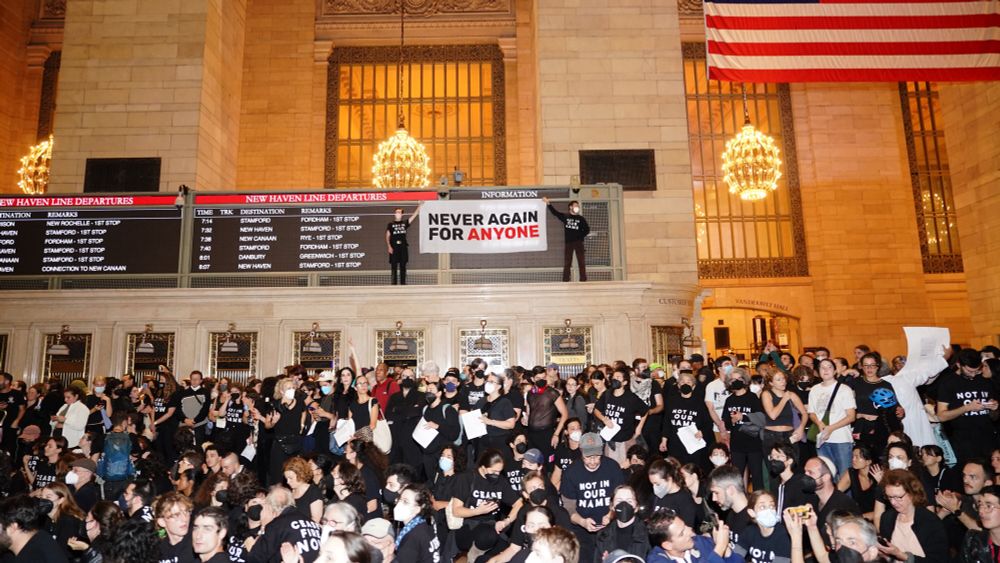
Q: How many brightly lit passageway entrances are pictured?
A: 1